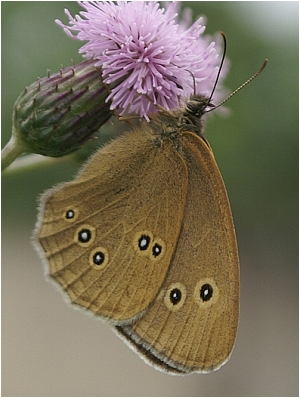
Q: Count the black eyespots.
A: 7